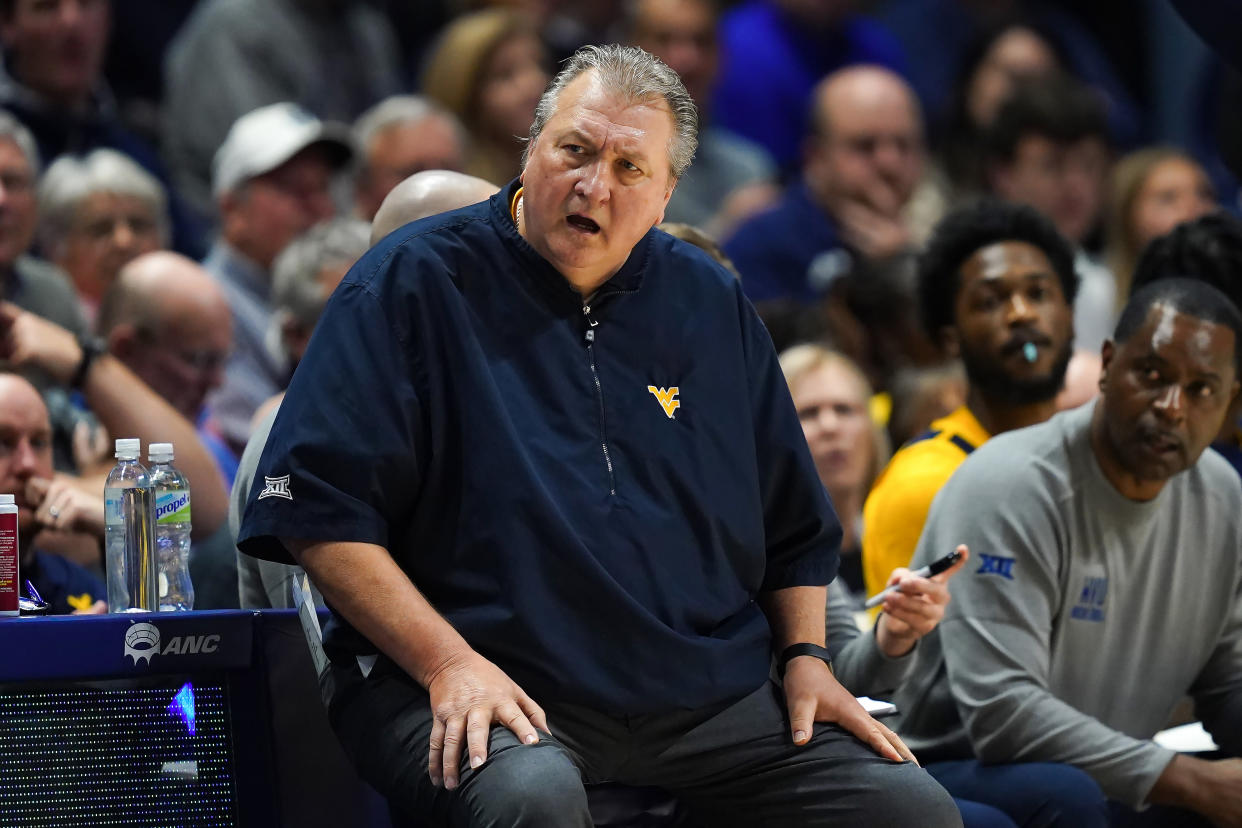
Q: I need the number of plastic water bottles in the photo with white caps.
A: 2